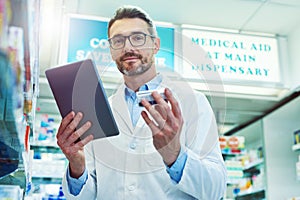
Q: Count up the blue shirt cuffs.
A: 2